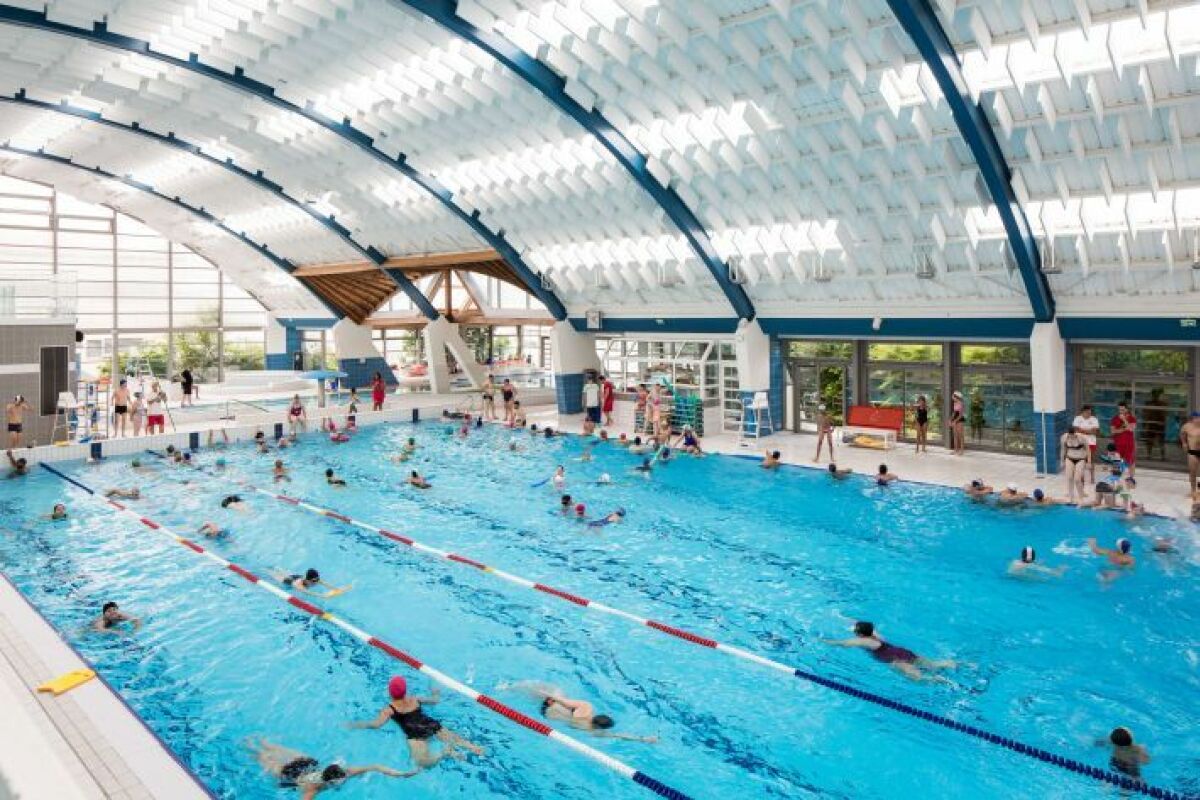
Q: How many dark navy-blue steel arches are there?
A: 5